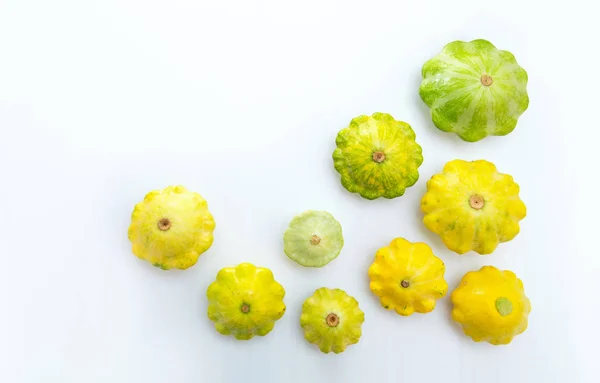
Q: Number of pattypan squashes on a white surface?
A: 9